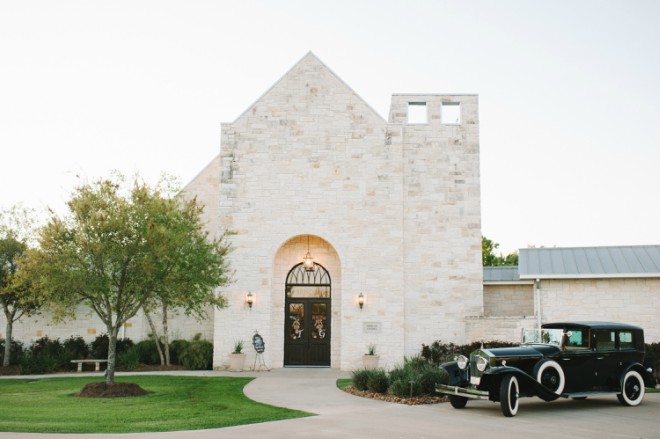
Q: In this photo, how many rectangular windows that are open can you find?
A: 2